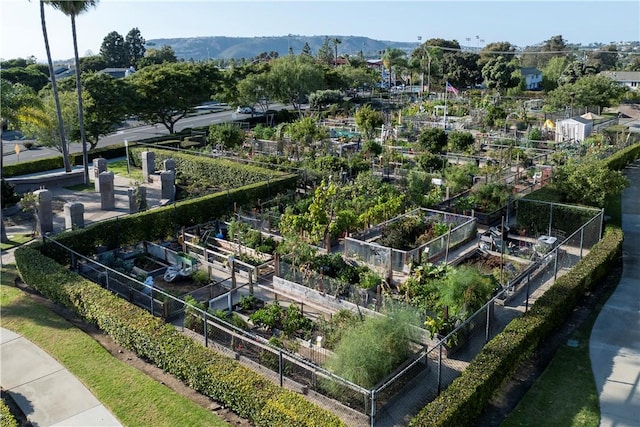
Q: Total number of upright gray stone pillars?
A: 8